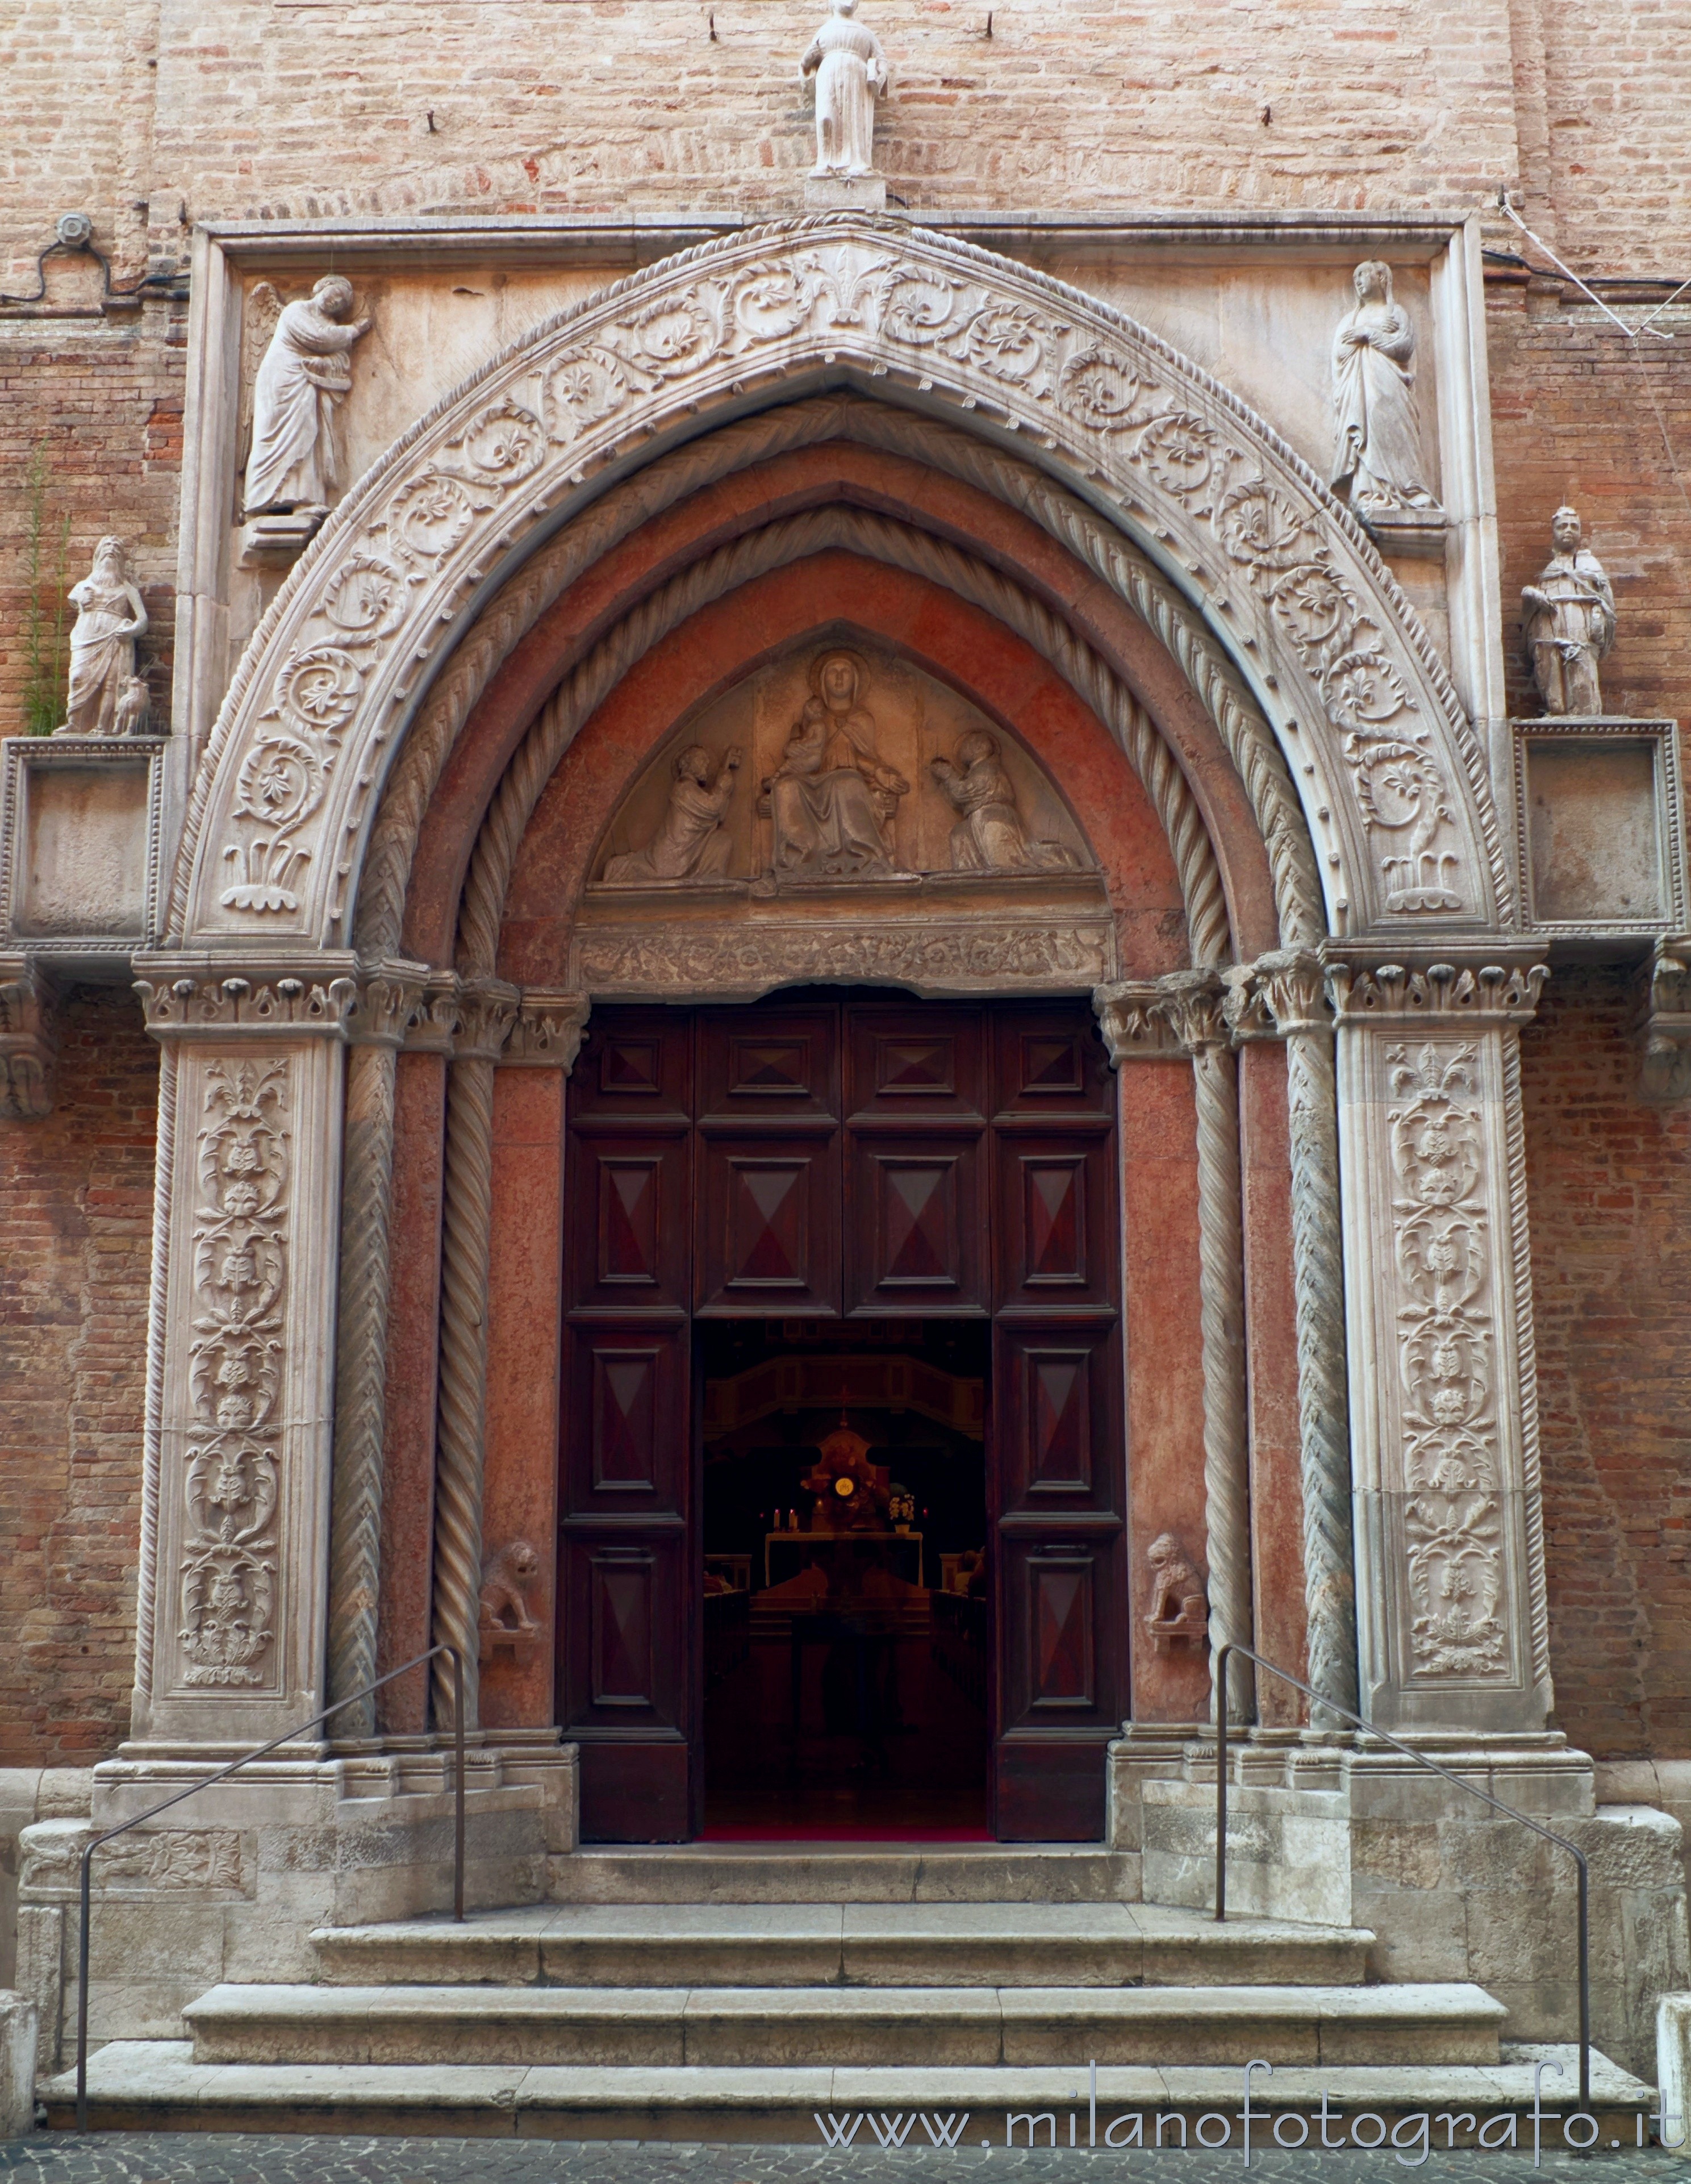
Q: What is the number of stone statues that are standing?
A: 5